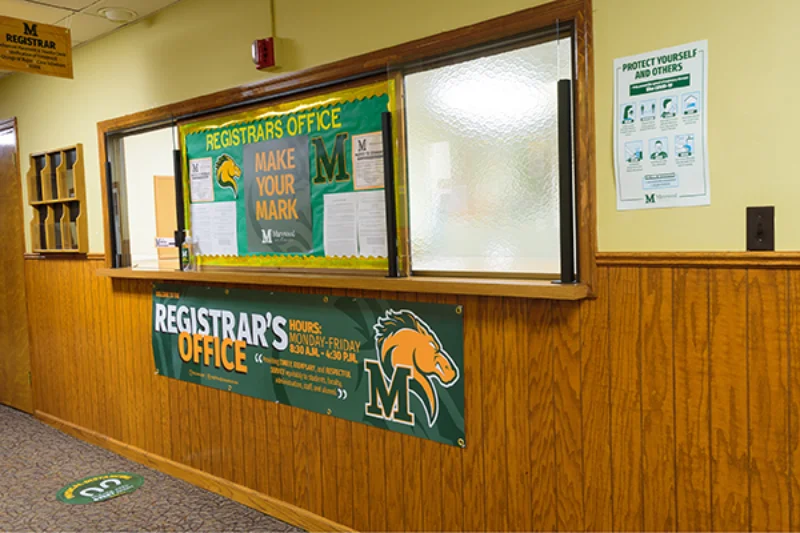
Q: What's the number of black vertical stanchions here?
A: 4